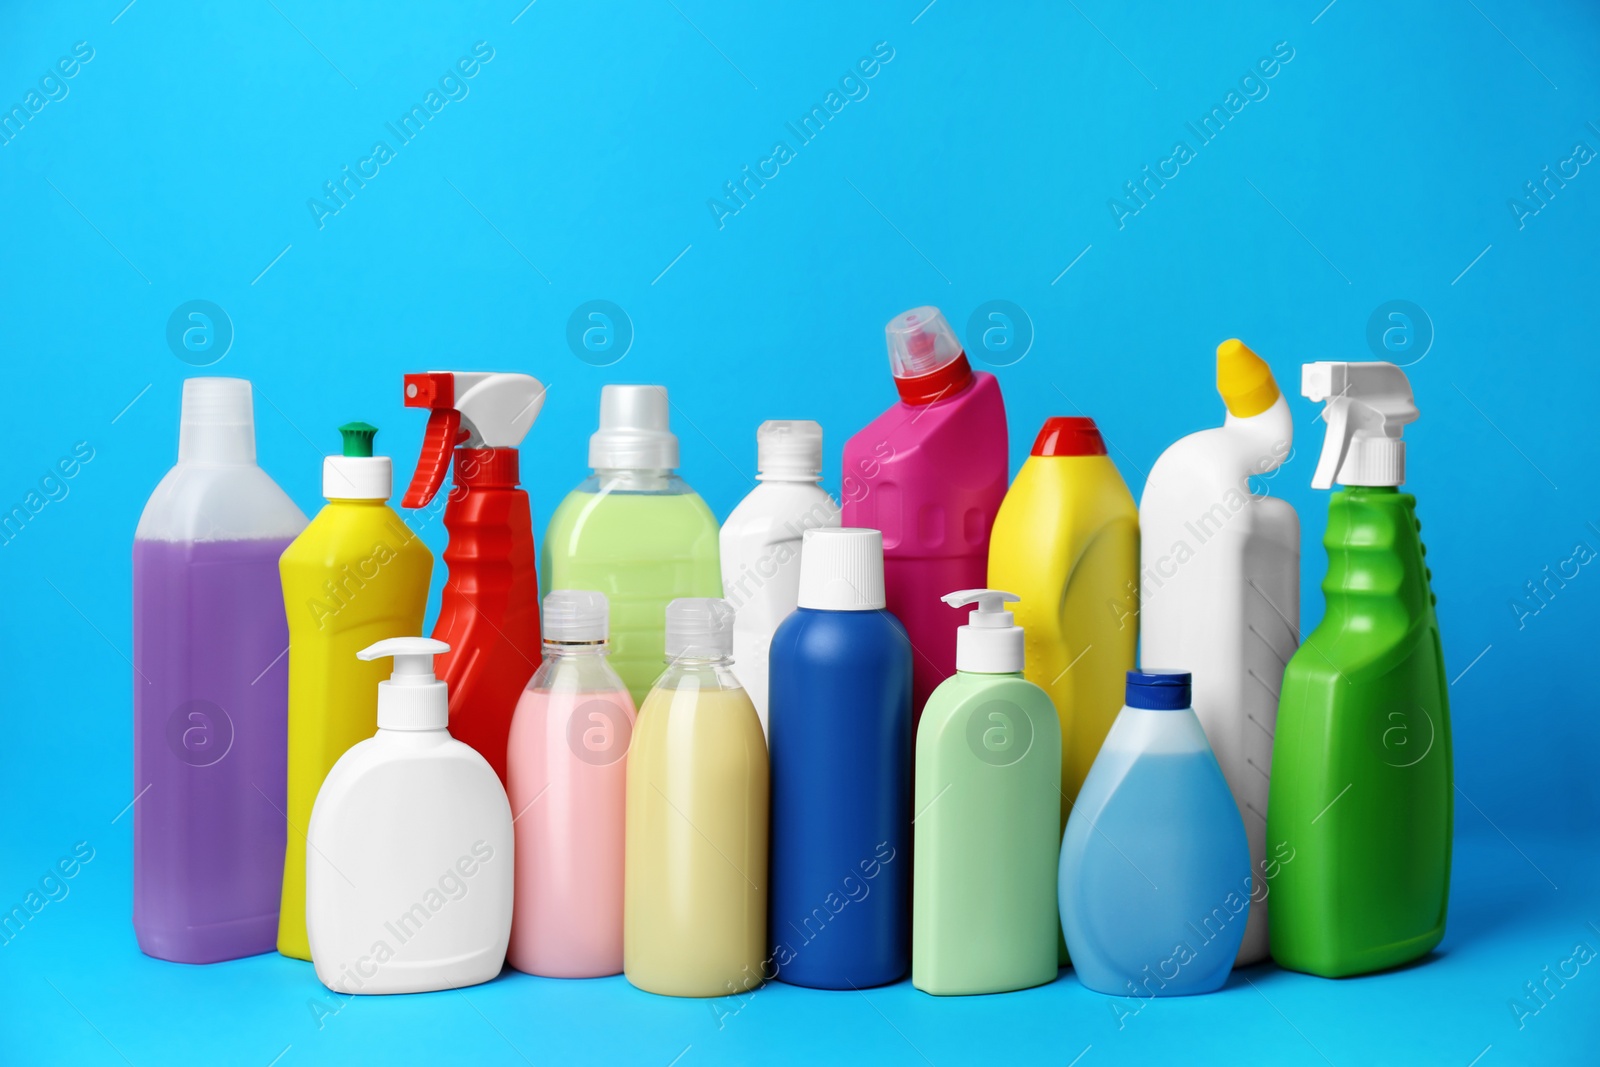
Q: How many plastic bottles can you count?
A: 15